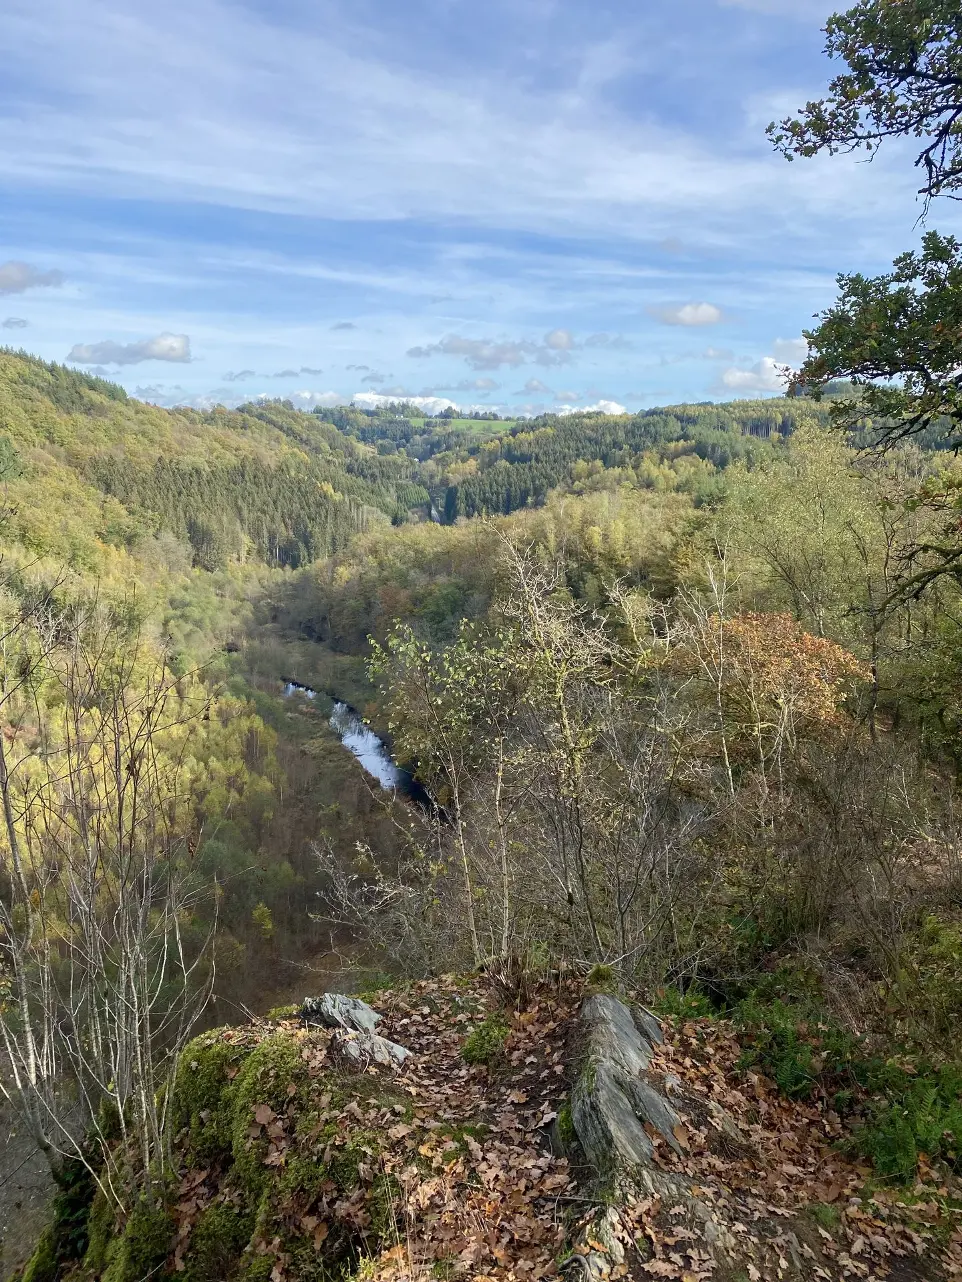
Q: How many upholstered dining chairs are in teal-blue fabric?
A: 0